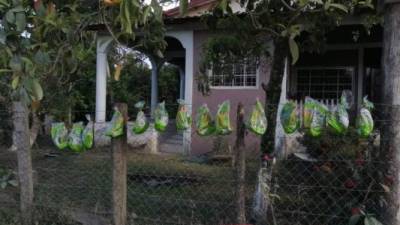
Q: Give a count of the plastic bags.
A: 14